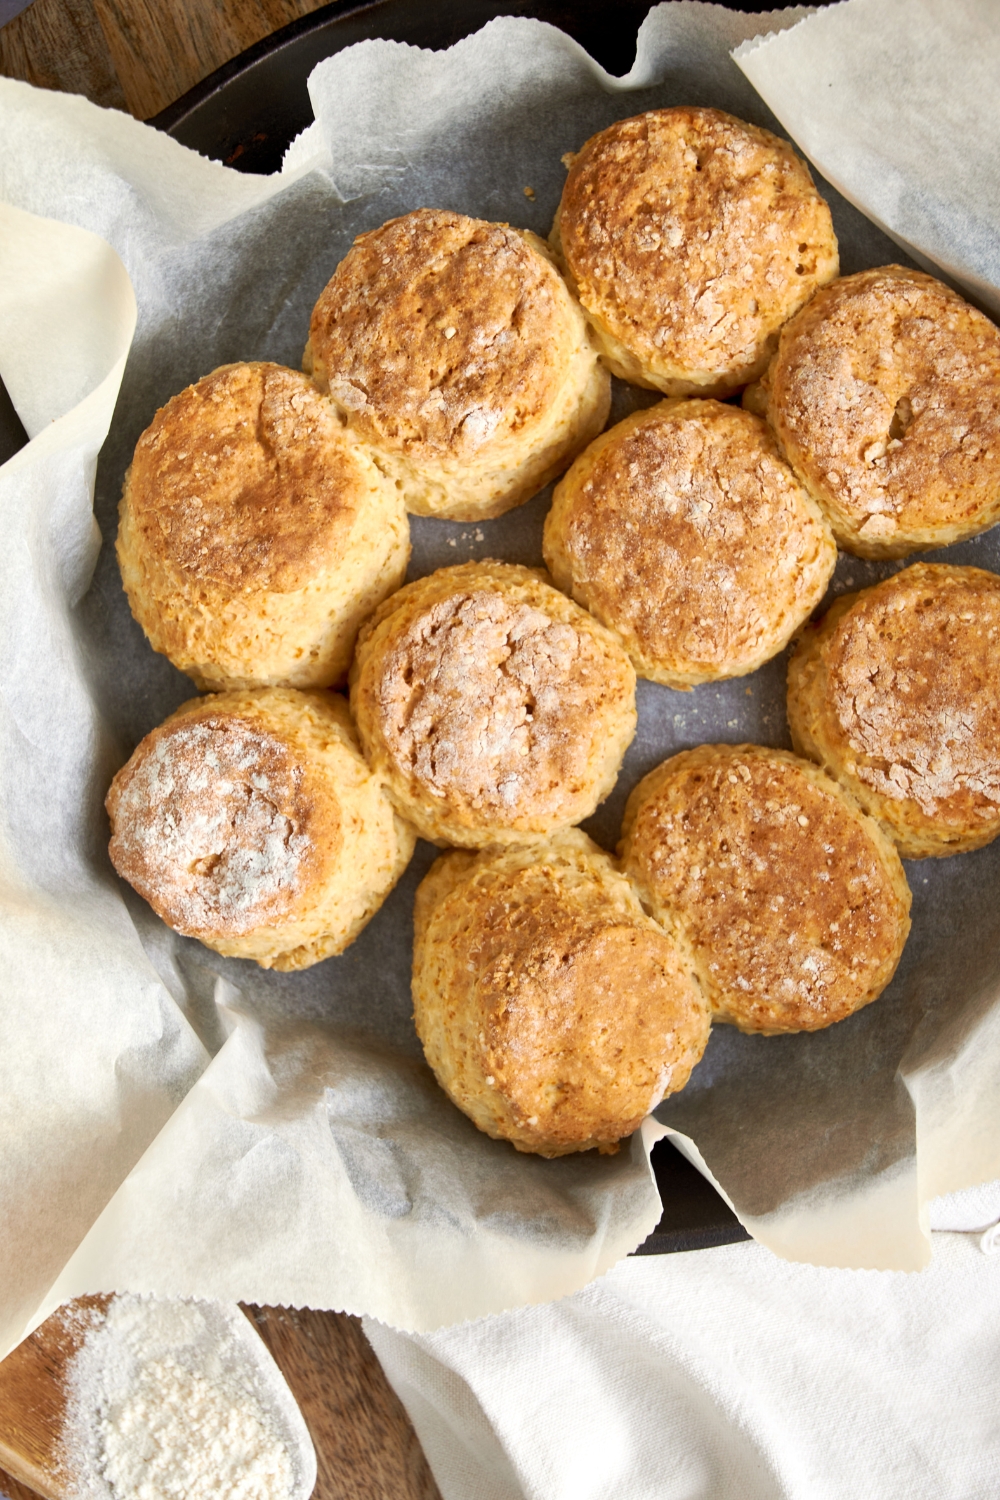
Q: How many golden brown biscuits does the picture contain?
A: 10